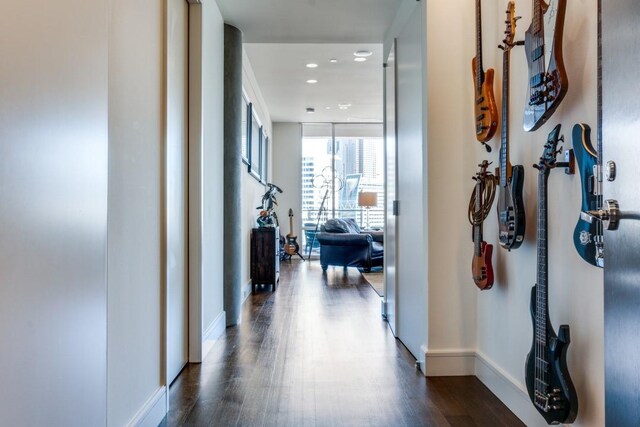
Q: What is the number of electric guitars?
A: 7